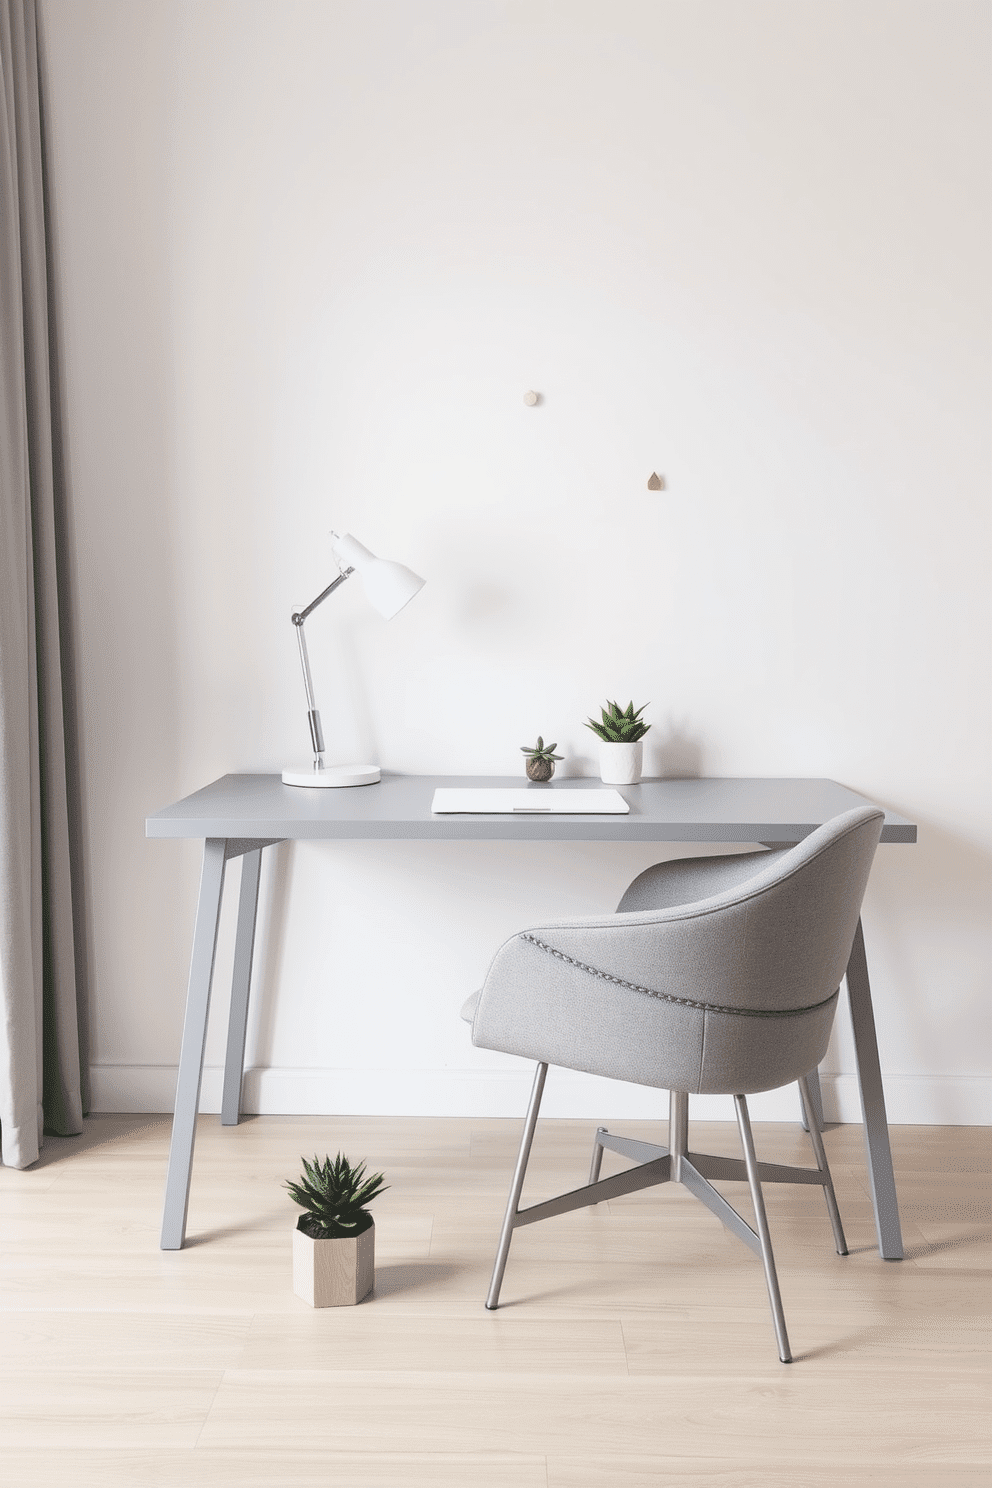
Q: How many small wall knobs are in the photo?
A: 2